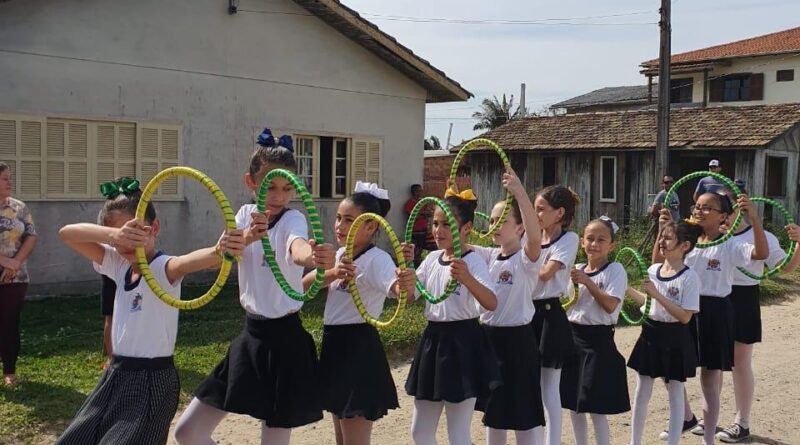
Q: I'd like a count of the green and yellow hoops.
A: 10